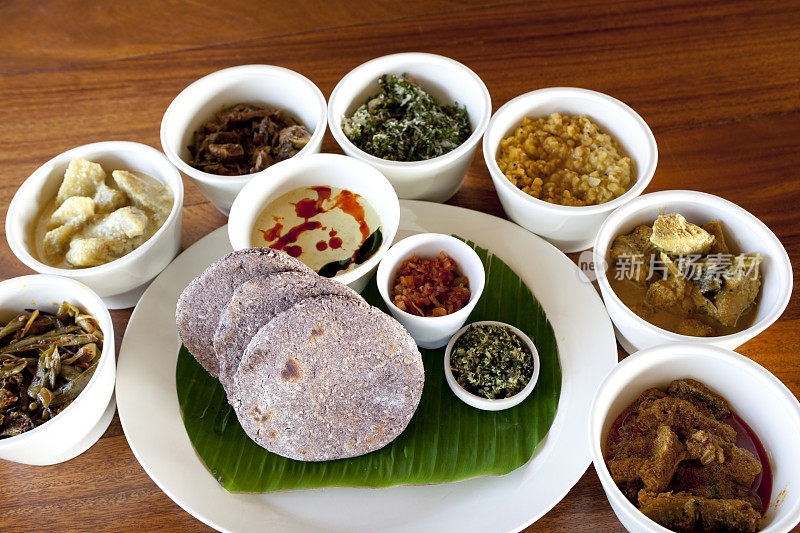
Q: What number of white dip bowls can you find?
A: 10